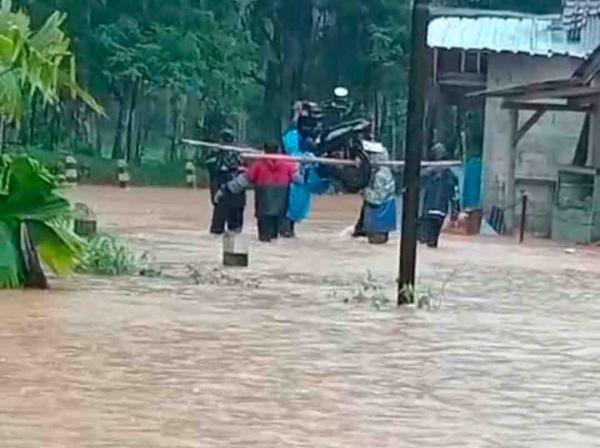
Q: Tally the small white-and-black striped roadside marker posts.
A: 3